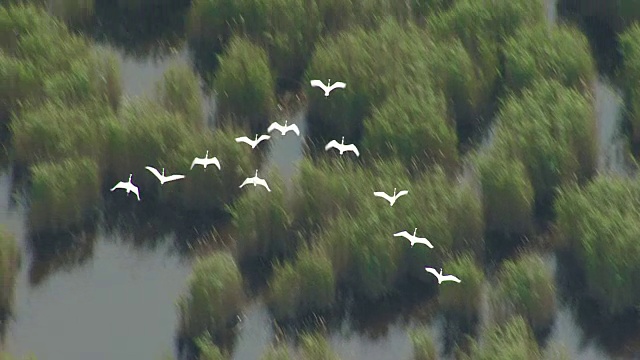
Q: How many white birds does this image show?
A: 11